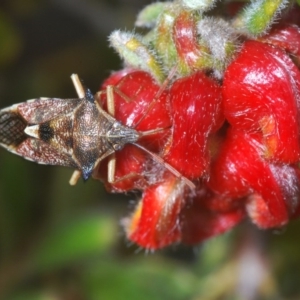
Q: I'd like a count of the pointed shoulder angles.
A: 2